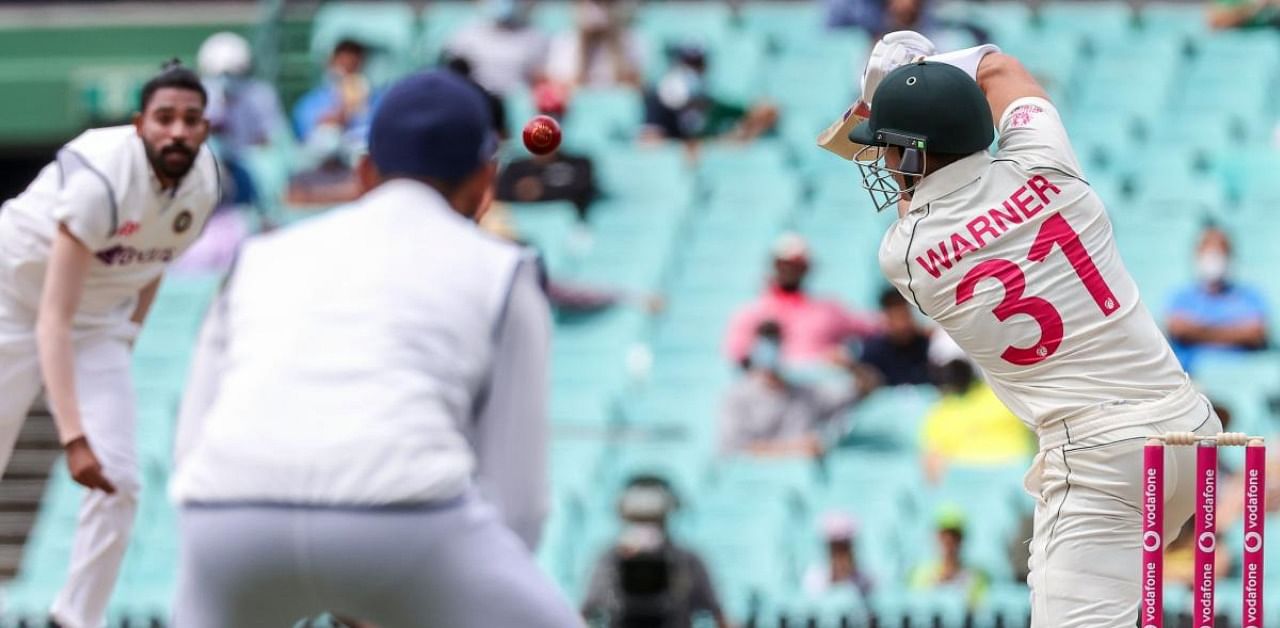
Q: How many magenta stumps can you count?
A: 3